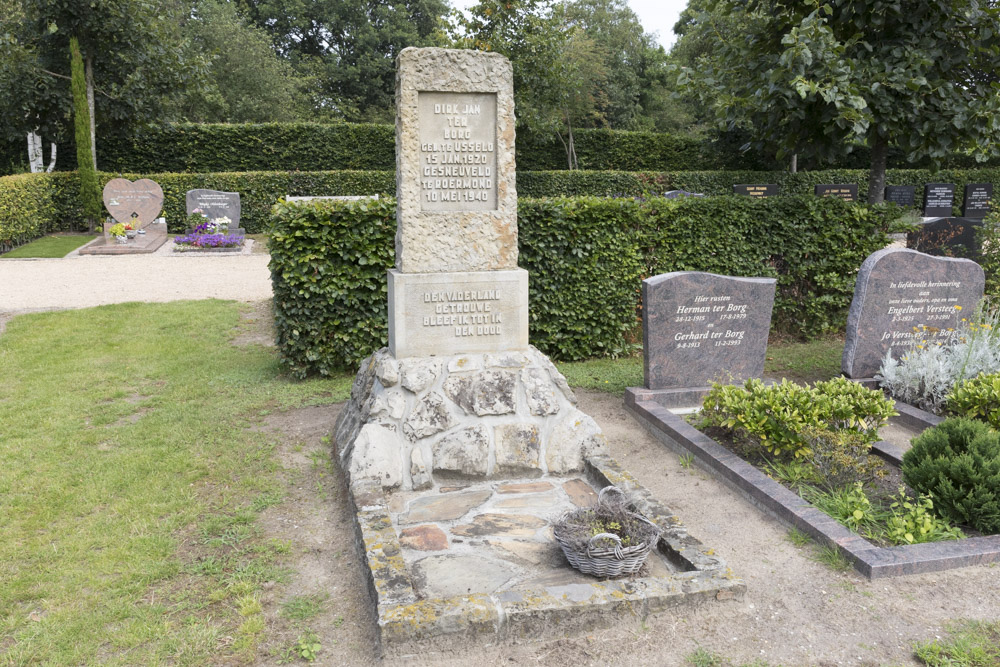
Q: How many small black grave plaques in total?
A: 5